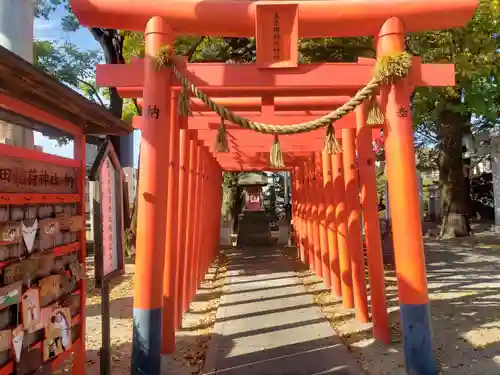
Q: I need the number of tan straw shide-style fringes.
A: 5